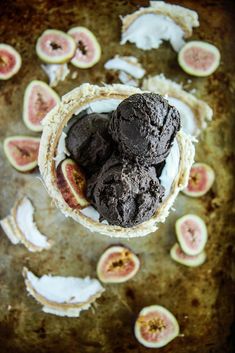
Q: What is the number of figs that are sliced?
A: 12